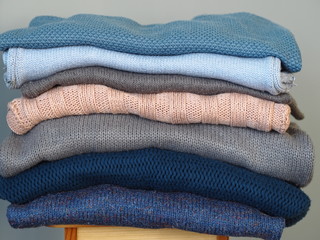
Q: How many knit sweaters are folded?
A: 7